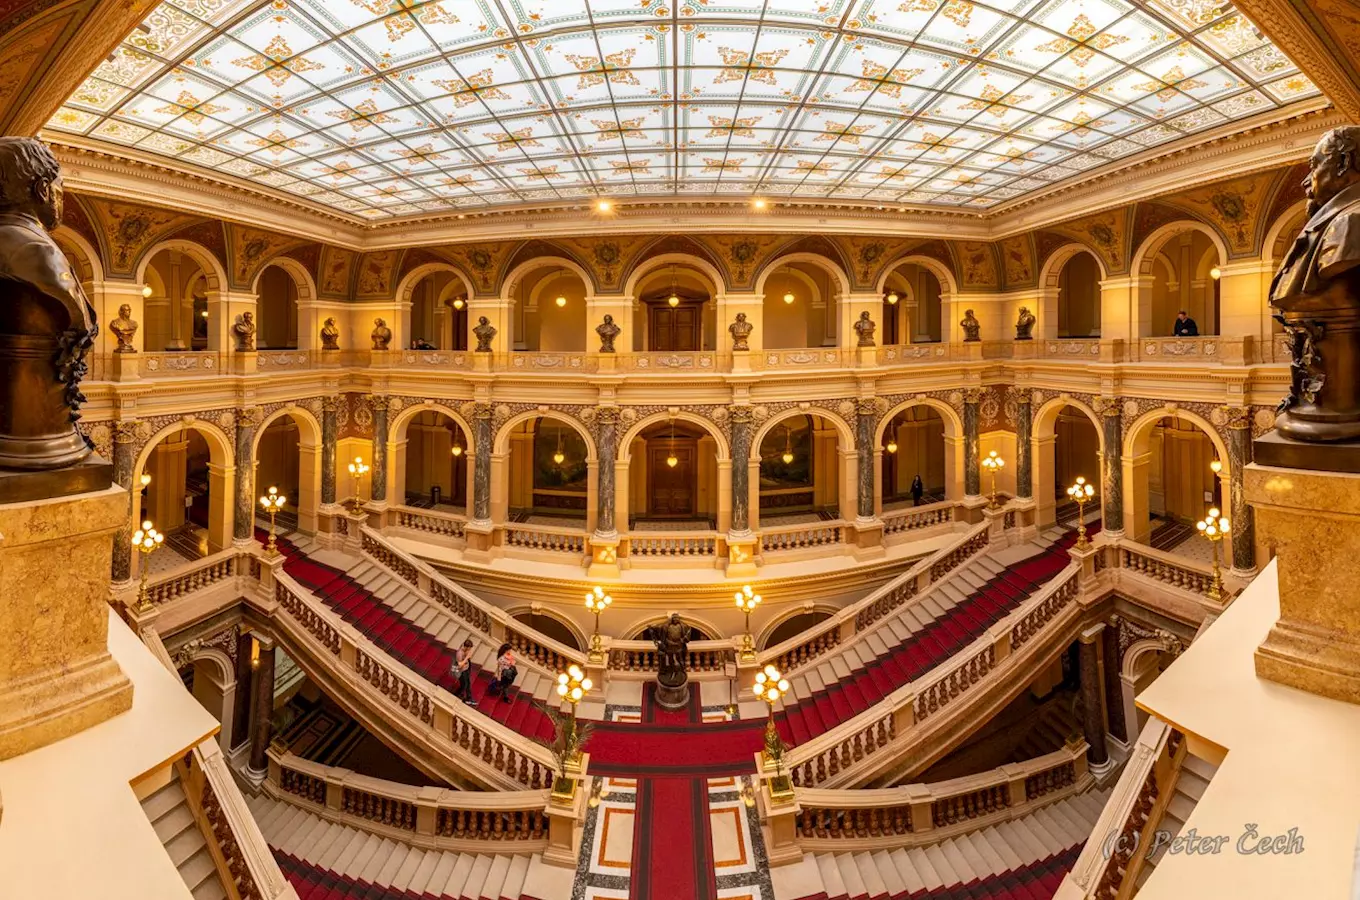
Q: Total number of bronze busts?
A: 12